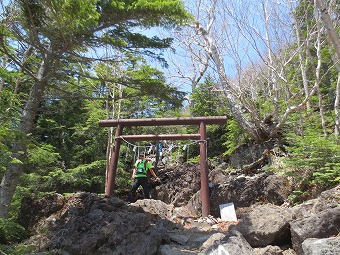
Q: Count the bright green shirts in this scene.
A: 1